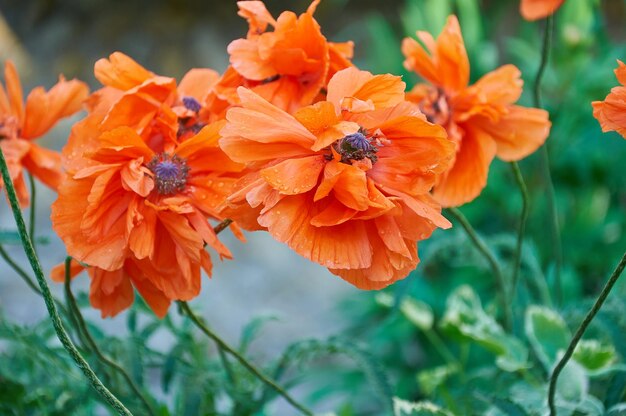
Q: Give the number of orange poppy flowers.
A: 8